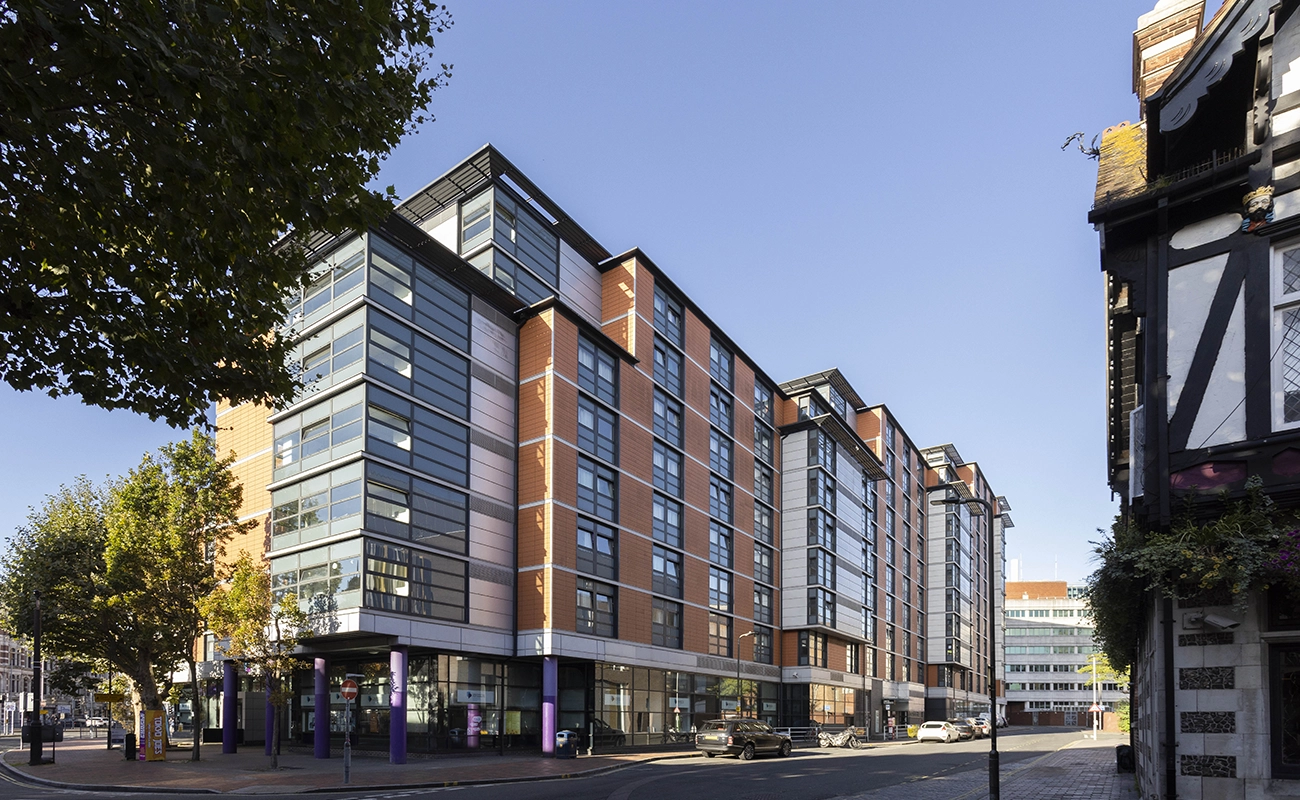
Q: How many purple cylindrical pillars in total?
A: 5